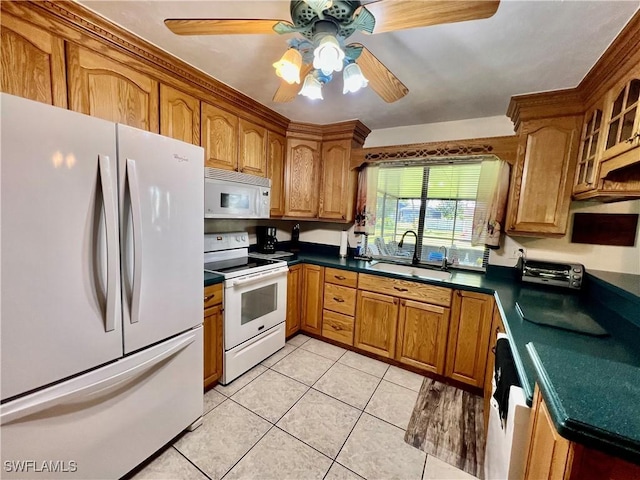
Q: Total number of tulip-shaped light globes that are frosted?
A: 4